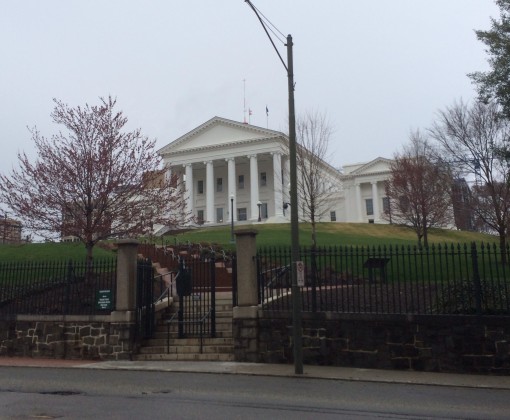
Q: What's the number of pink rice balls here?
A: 0